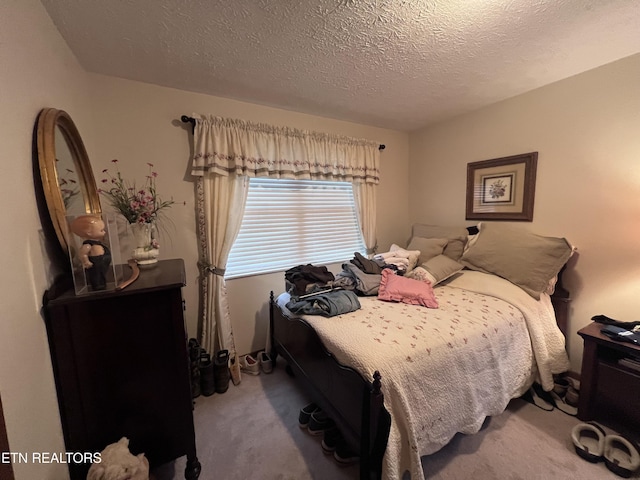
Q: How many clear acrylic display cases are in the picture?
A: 1